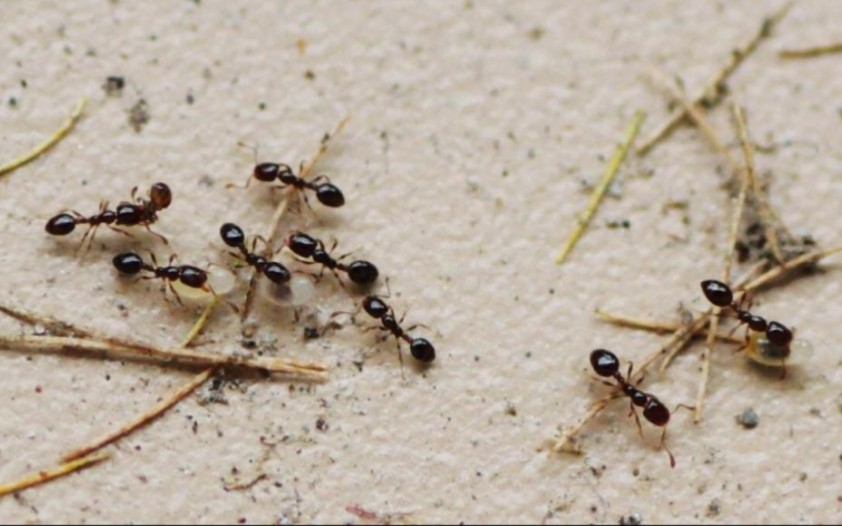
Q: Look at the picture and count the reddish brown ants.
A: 8